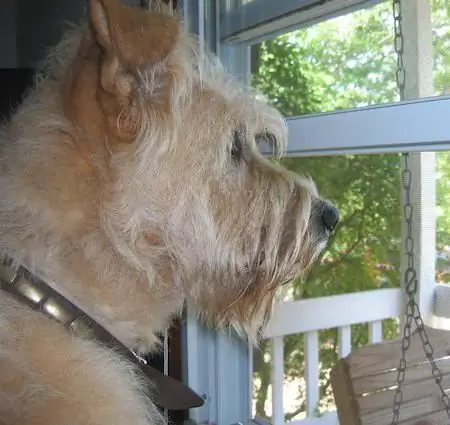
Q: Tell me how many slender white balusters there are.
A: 4